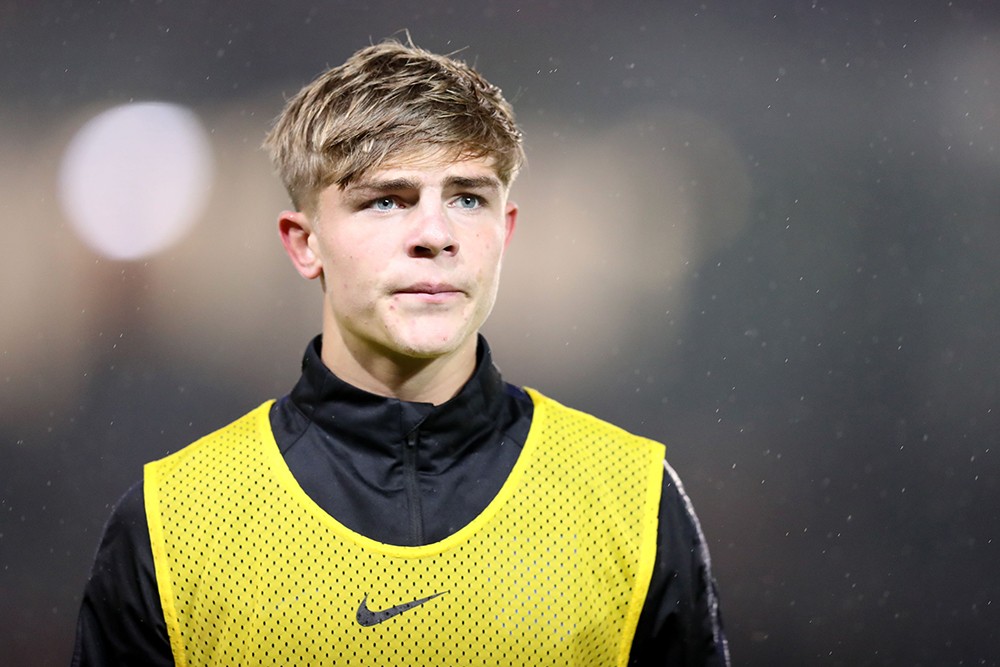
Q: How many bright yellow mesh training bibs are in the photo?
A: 1